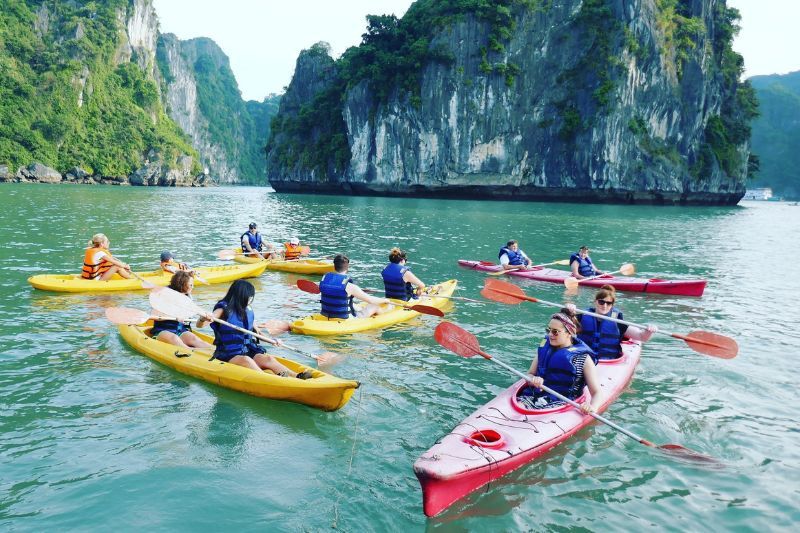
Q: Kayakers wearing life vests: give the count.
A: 12